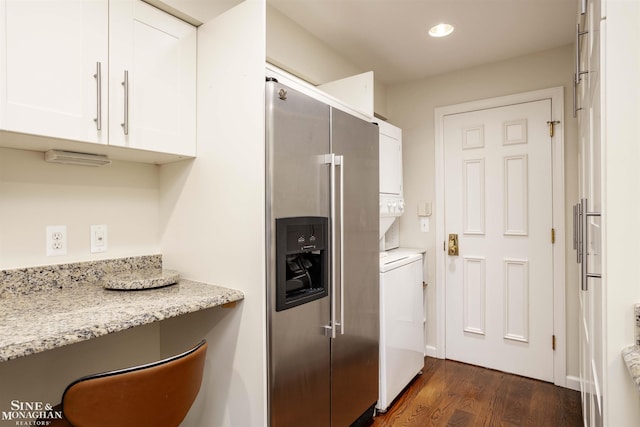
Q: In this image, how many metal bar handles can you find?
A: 10